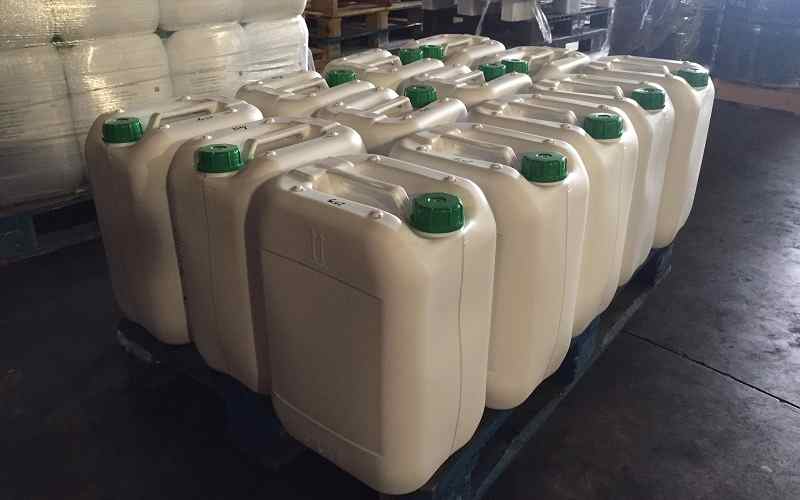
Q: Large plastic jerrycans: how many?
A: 13